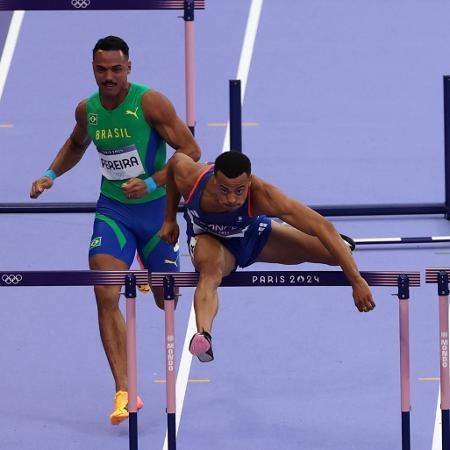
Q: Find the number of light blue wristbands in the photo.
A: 2